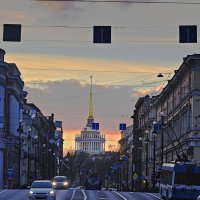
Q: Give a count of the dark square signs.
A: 3